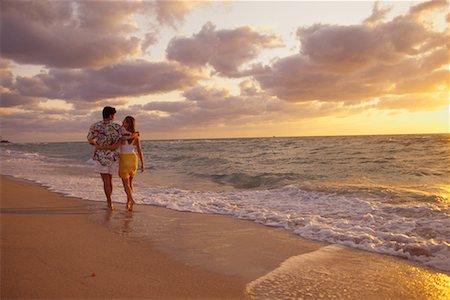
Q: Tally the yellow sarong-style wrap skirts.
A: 1